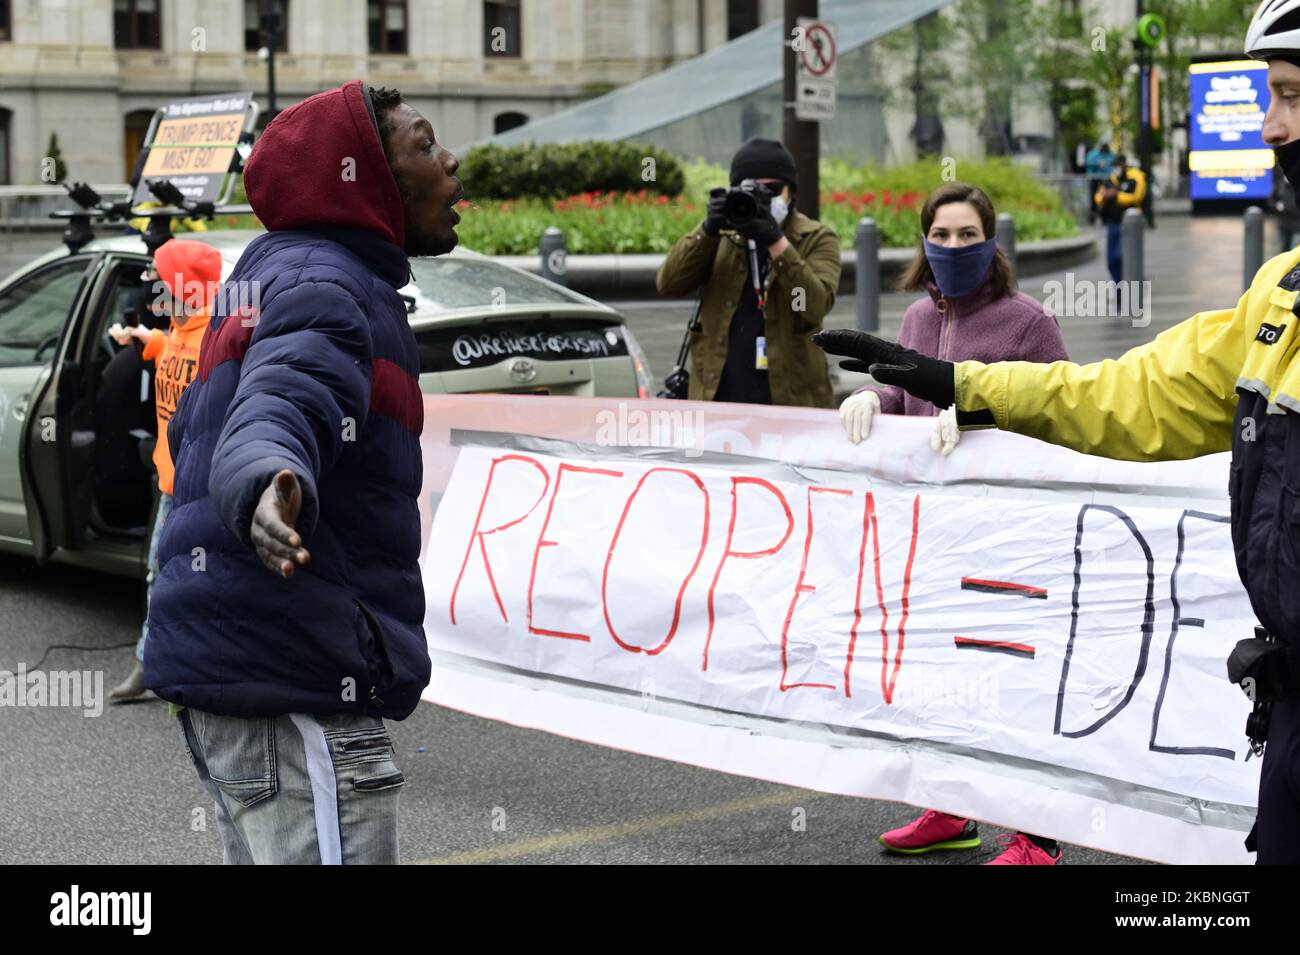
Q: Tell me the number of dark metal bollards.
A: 5